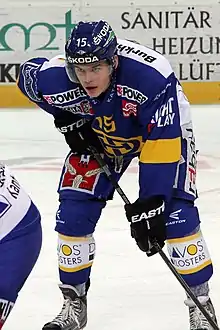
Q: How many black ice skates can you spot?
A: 2